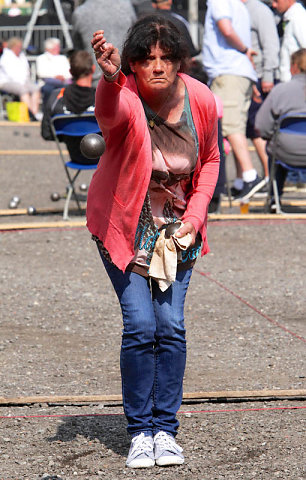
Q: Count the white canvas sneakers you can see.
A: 2